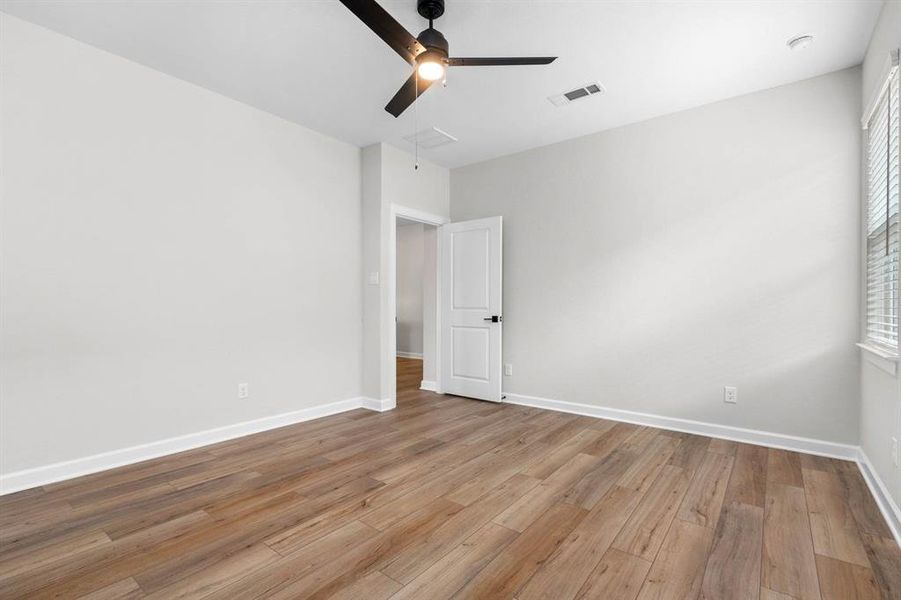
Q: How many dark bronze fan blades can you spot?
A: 3